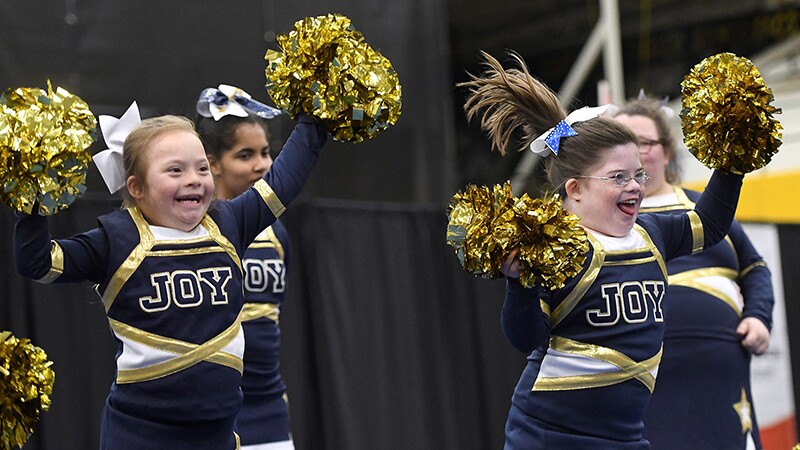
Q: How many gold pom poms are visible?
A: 5